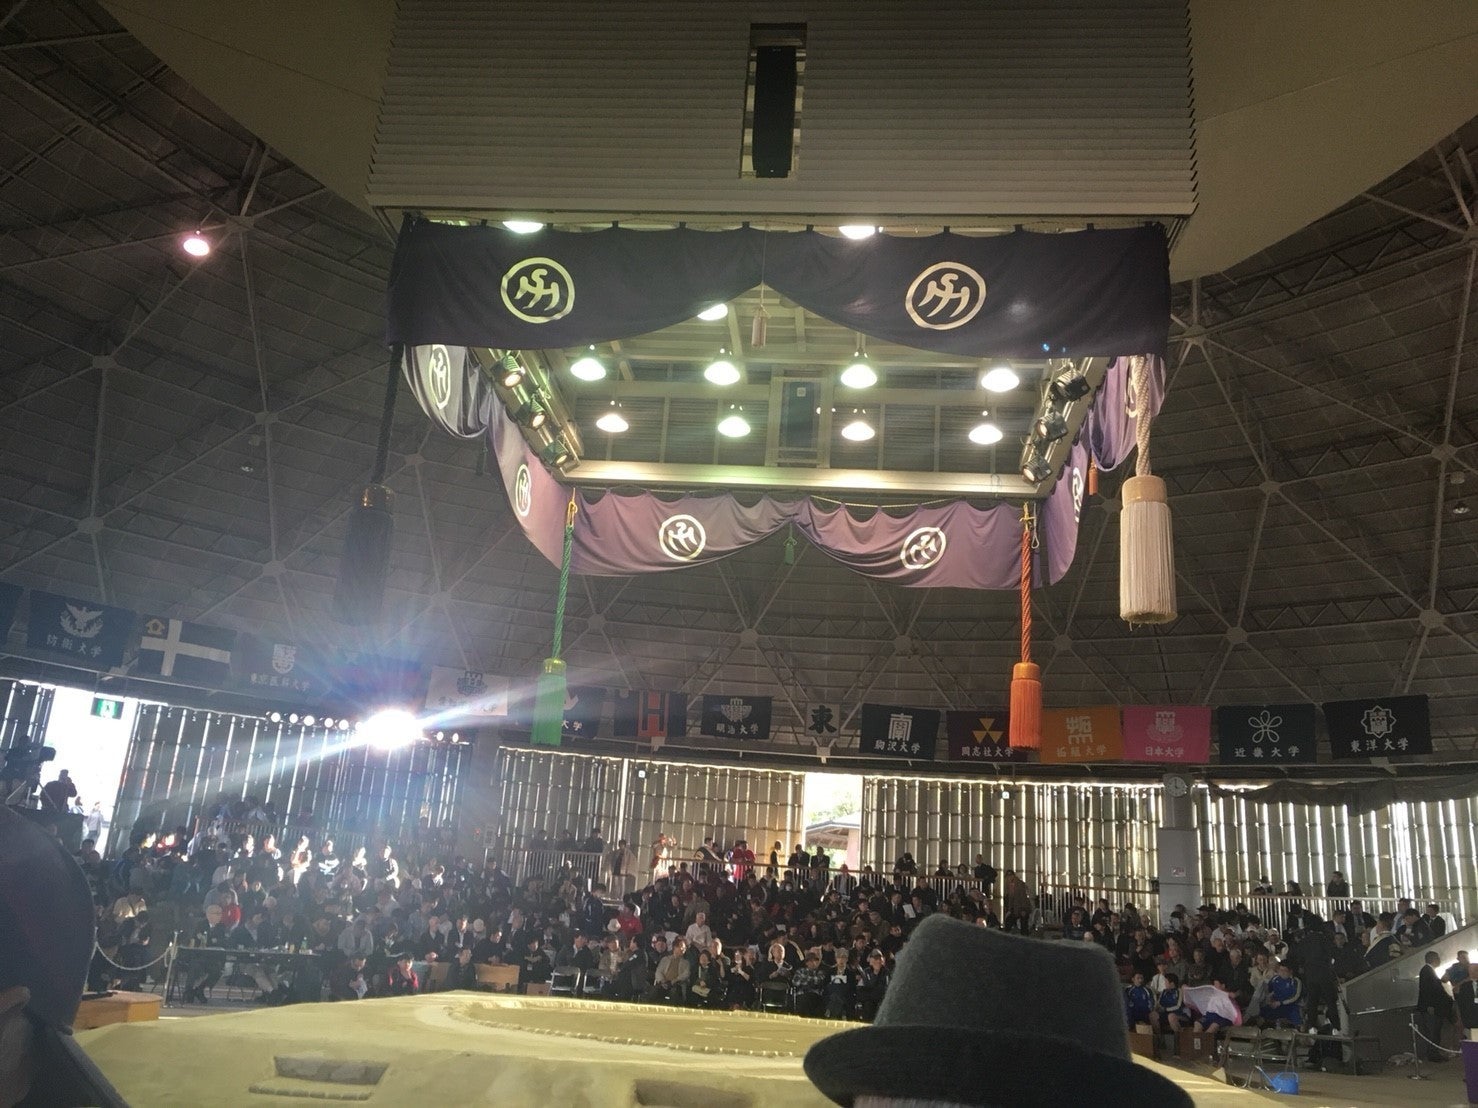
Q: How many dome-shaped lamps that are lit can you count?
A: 12